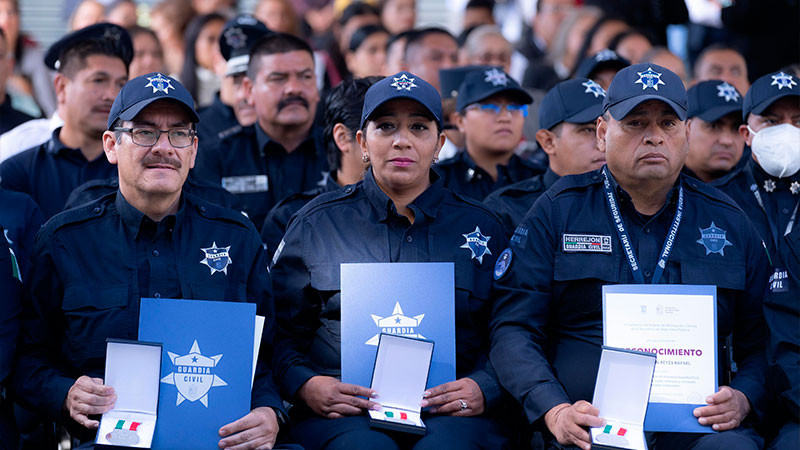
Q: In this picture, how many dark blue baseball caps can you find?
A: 8